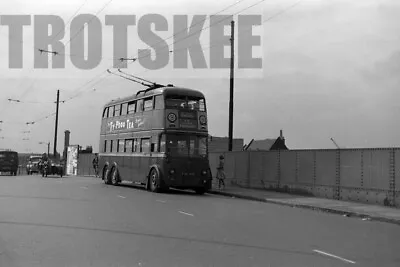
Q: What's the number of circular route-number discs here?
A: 2